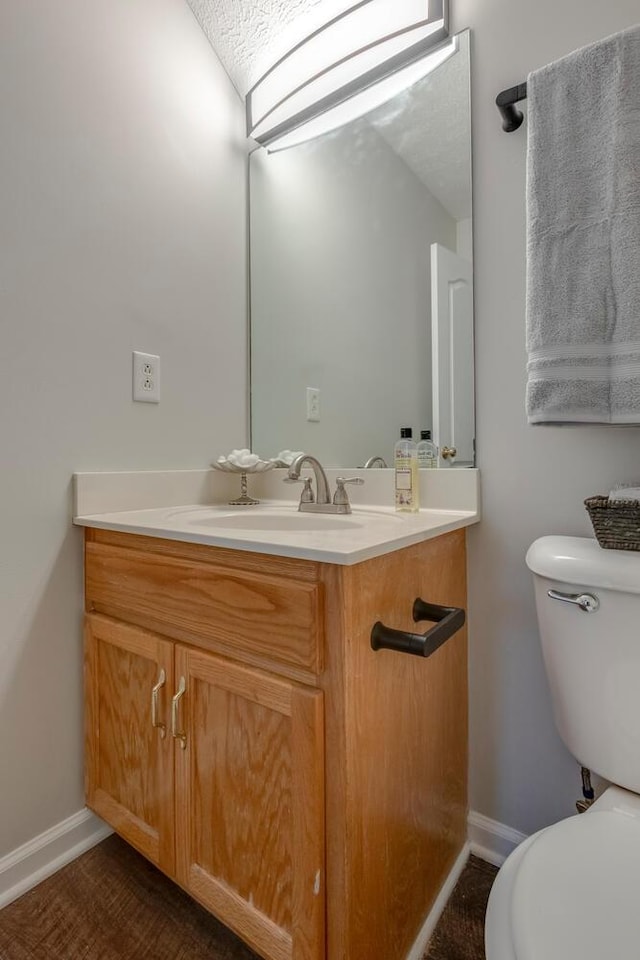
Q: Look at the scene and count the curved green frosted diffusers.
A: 0